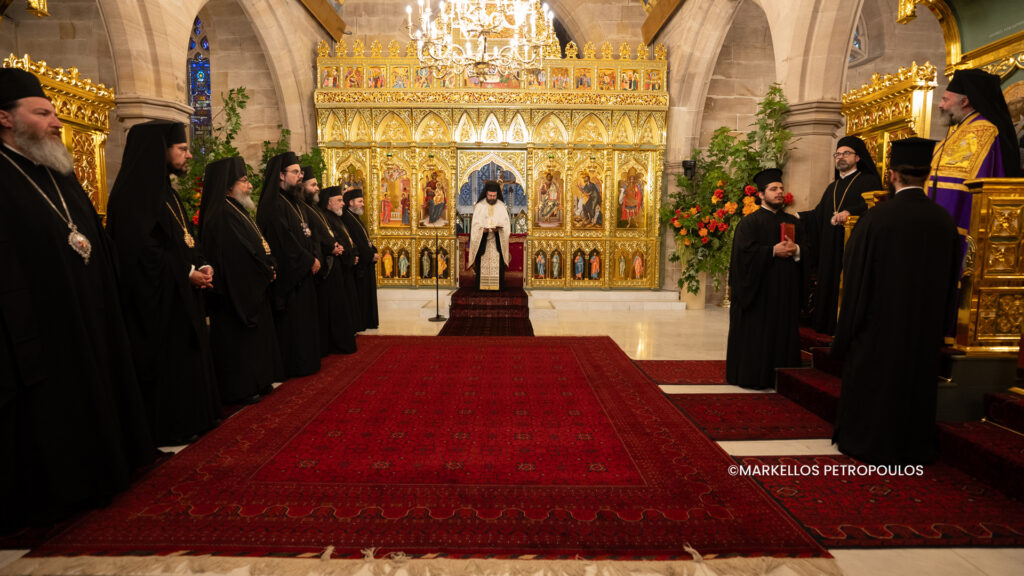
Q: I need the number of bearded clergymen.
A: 12